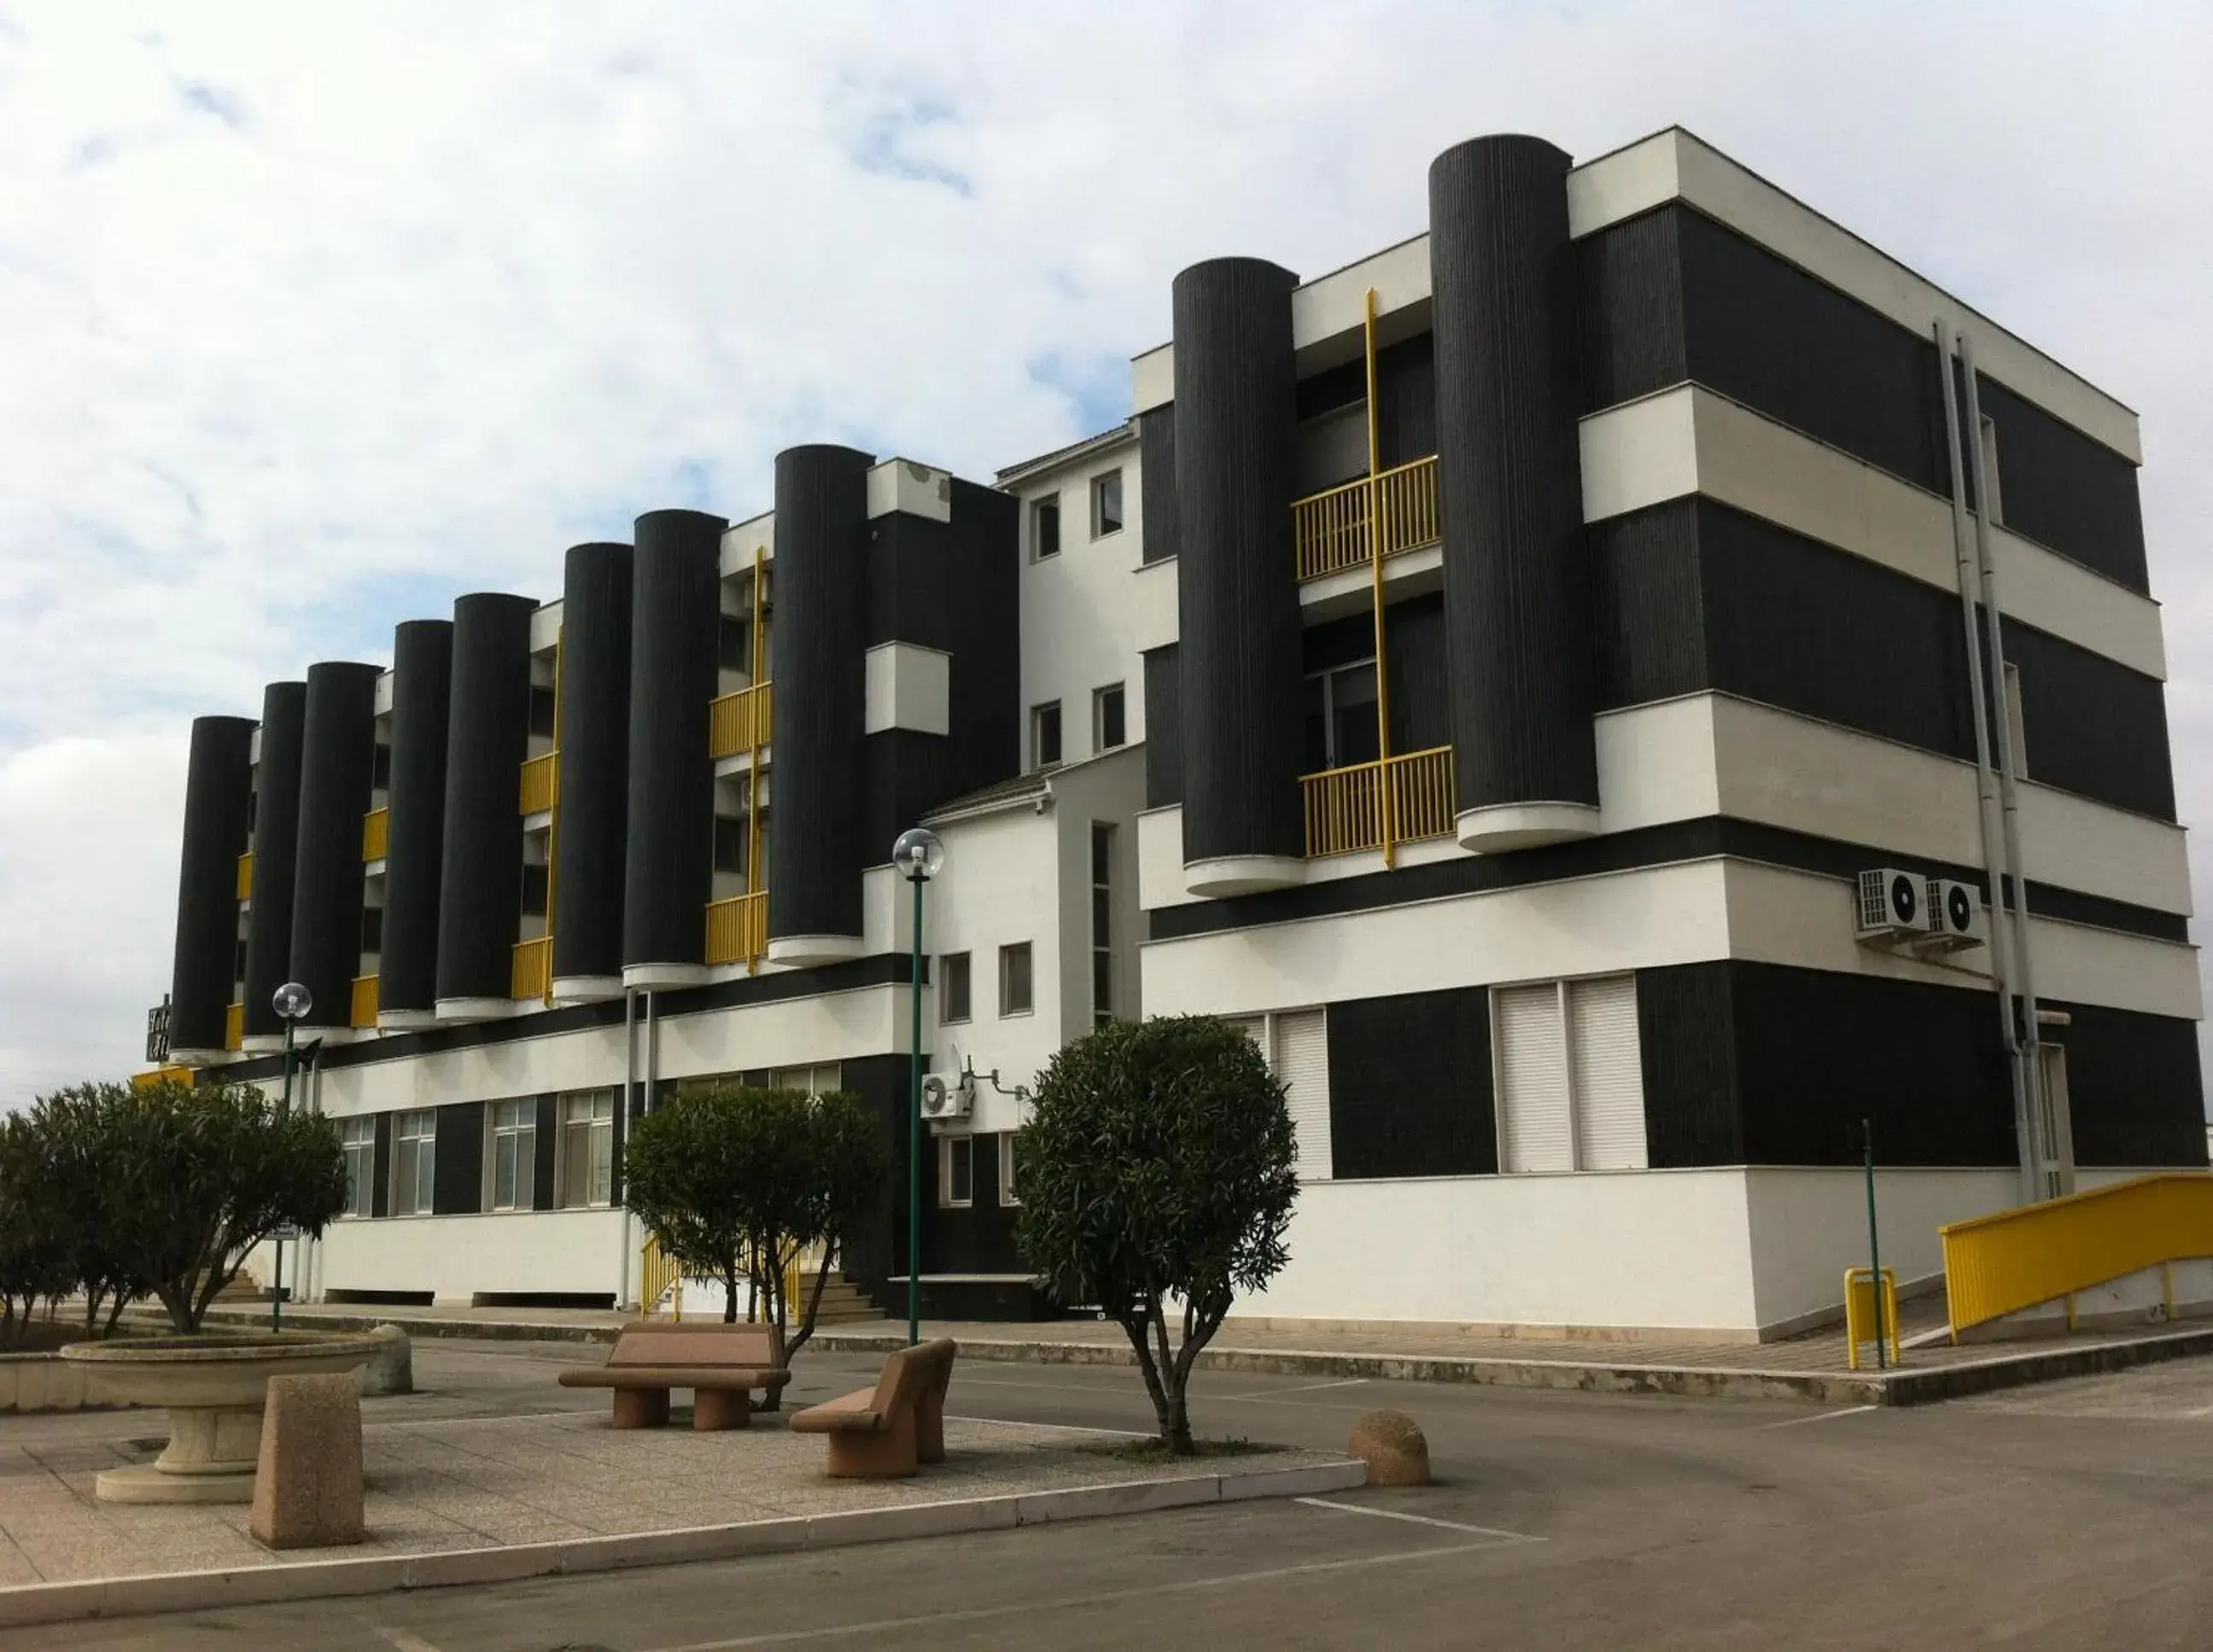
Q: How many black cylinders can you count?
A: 10